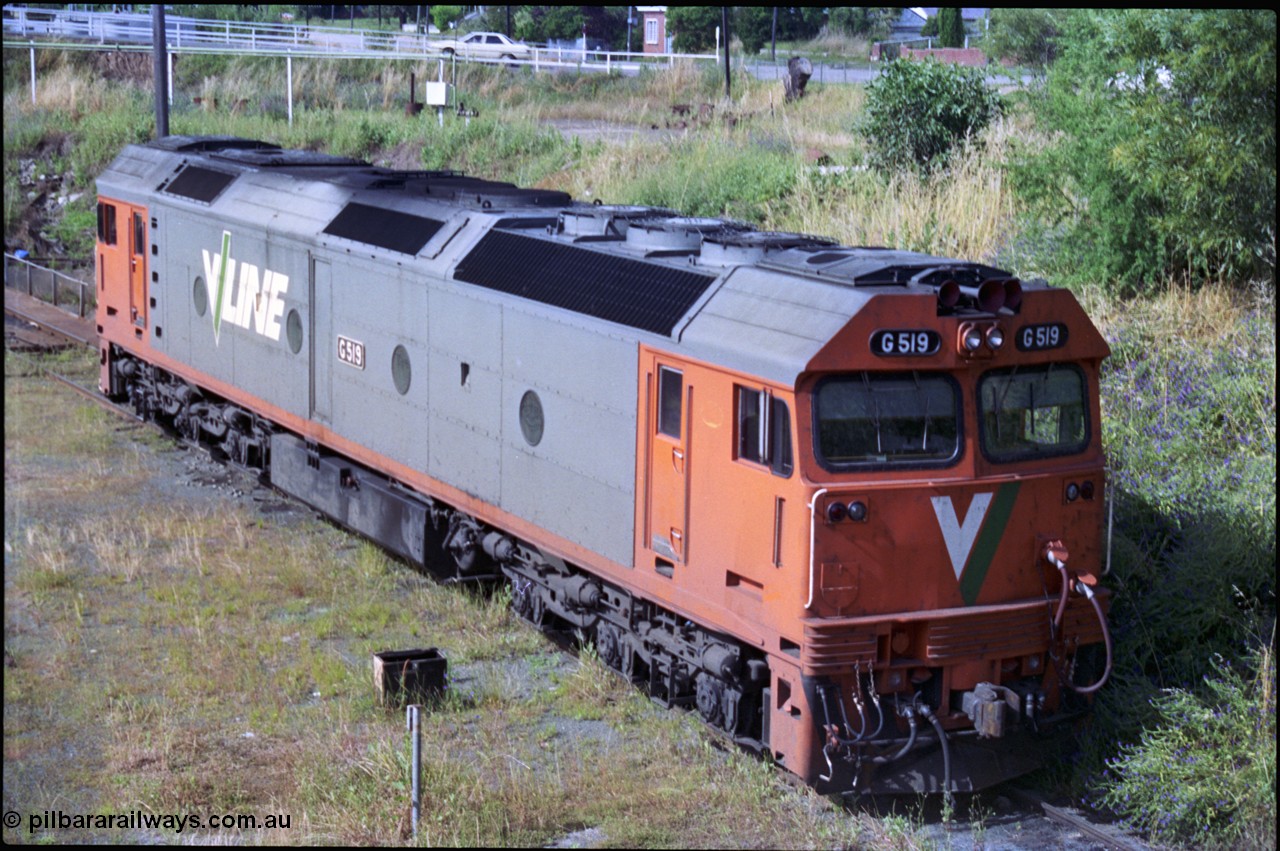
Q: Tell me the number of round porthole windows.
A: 4